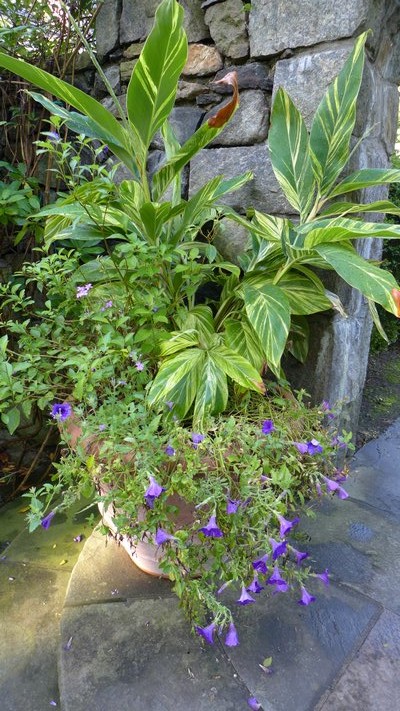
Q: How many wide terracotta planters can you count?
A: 1